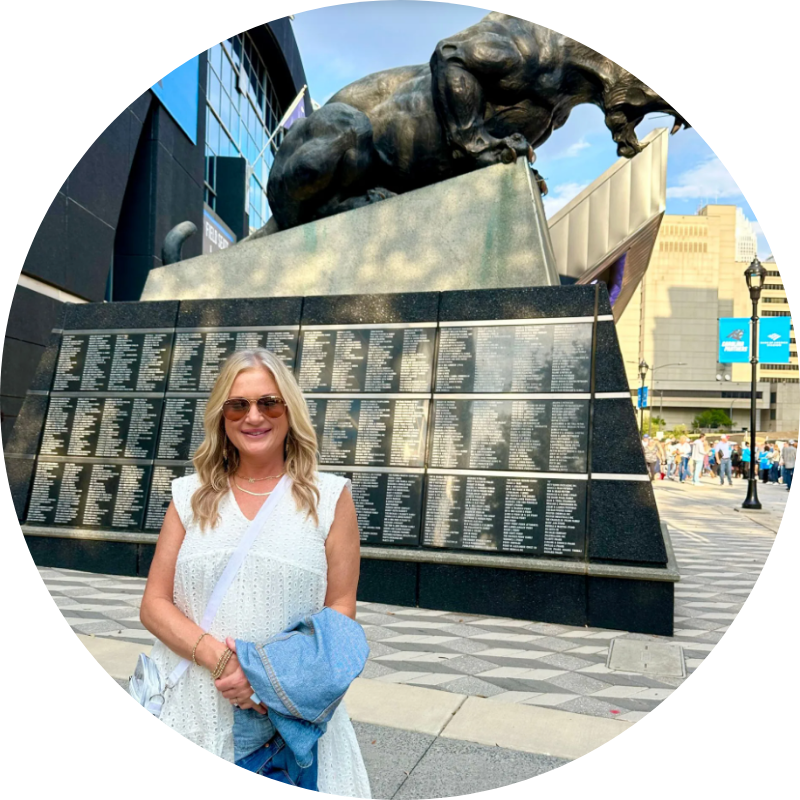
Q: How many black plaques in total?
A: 12